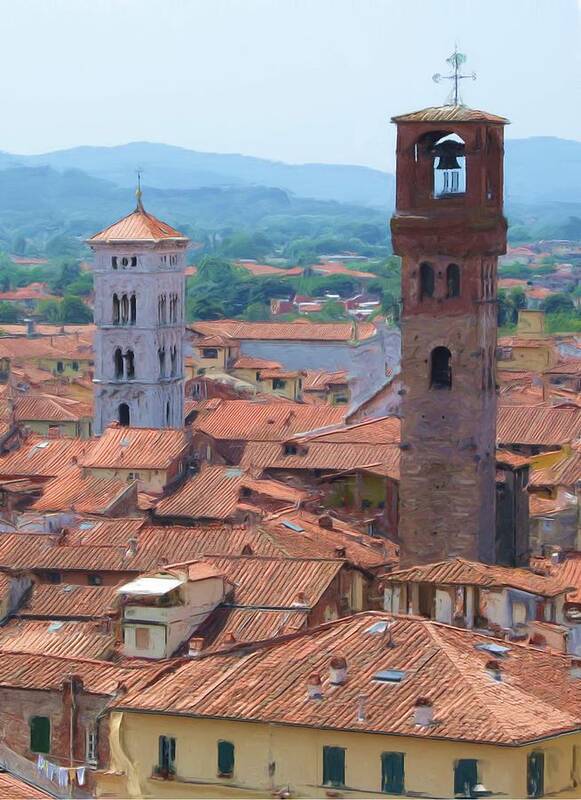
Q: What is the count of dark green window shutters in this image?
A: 7